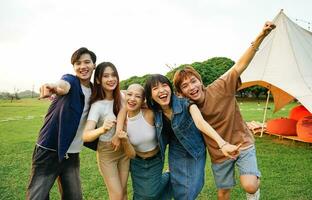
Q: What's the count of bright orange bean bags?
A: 3